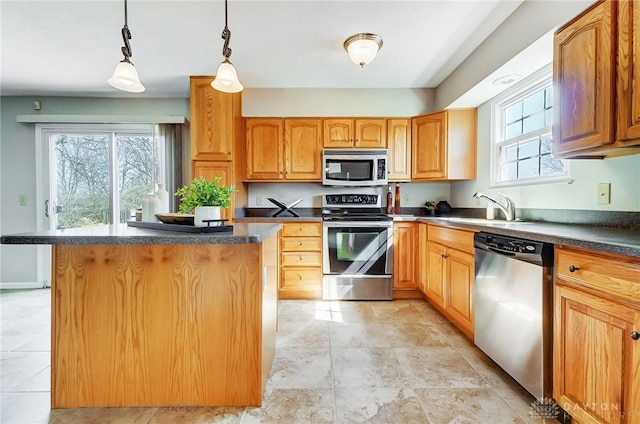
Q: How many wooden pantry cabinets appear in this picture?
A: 1